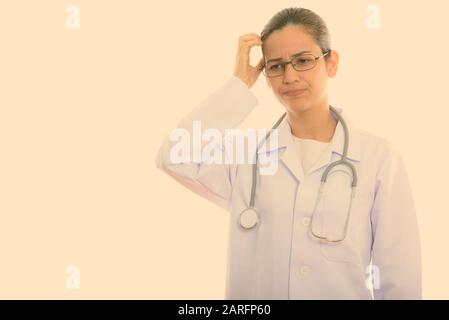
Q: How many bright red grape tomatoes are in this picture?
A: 0